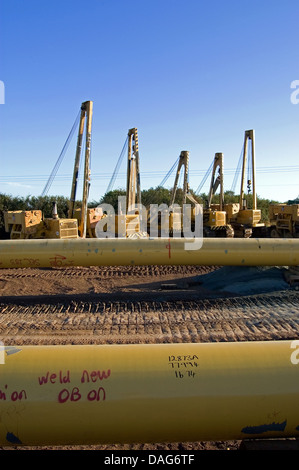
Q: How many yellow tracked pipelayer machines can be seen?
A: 5